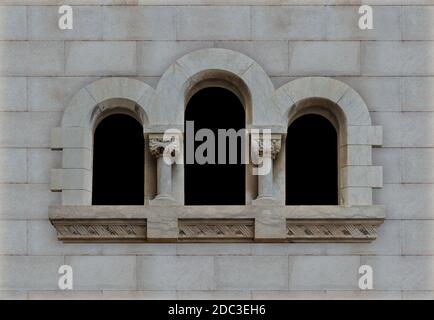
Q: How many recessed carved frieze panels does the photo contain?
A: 3